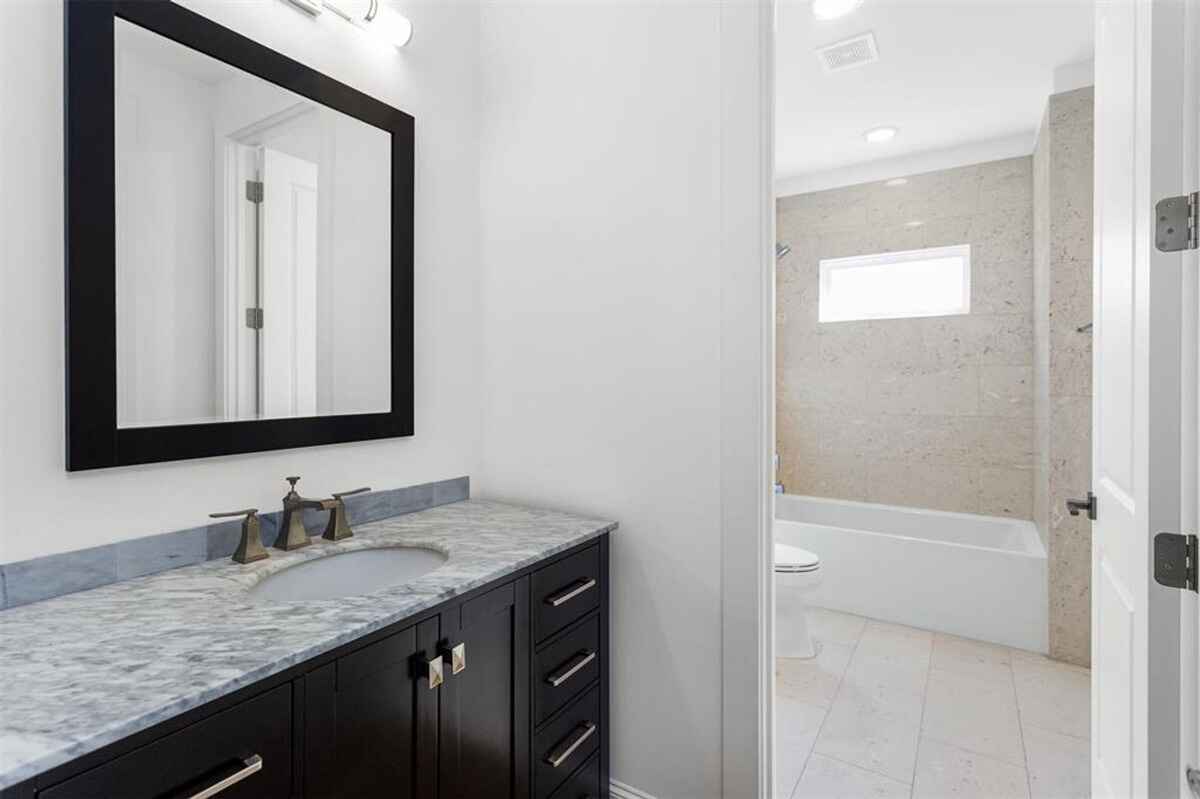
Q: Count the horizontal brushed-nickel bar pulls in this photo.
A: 4